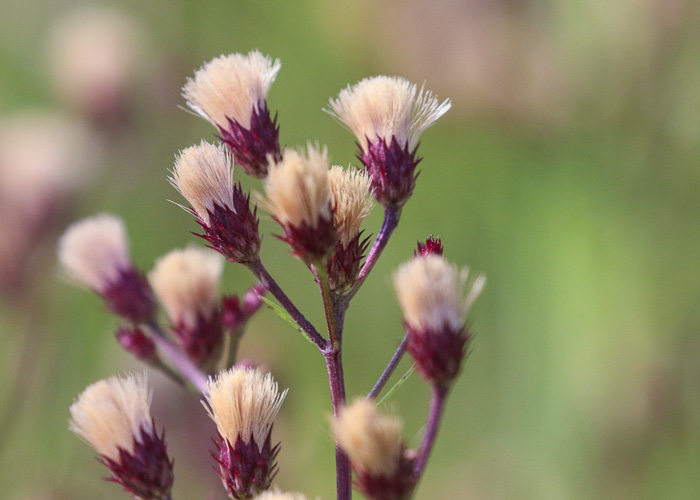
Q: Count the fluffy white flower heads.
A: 11